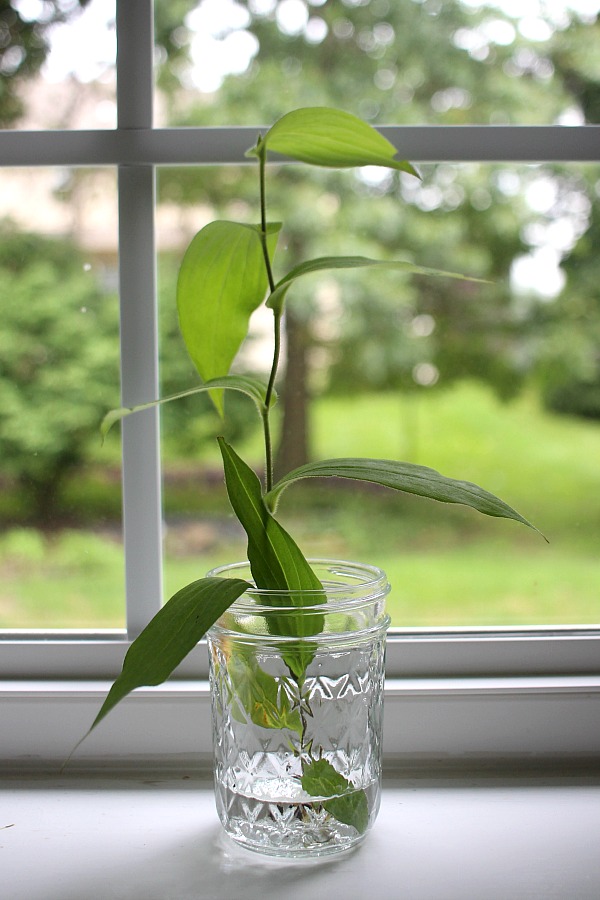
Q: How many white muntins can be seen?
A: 2